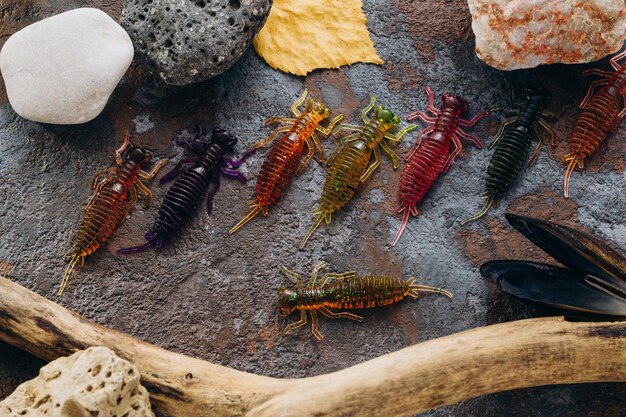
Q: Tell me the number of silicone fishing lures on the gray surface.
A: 8